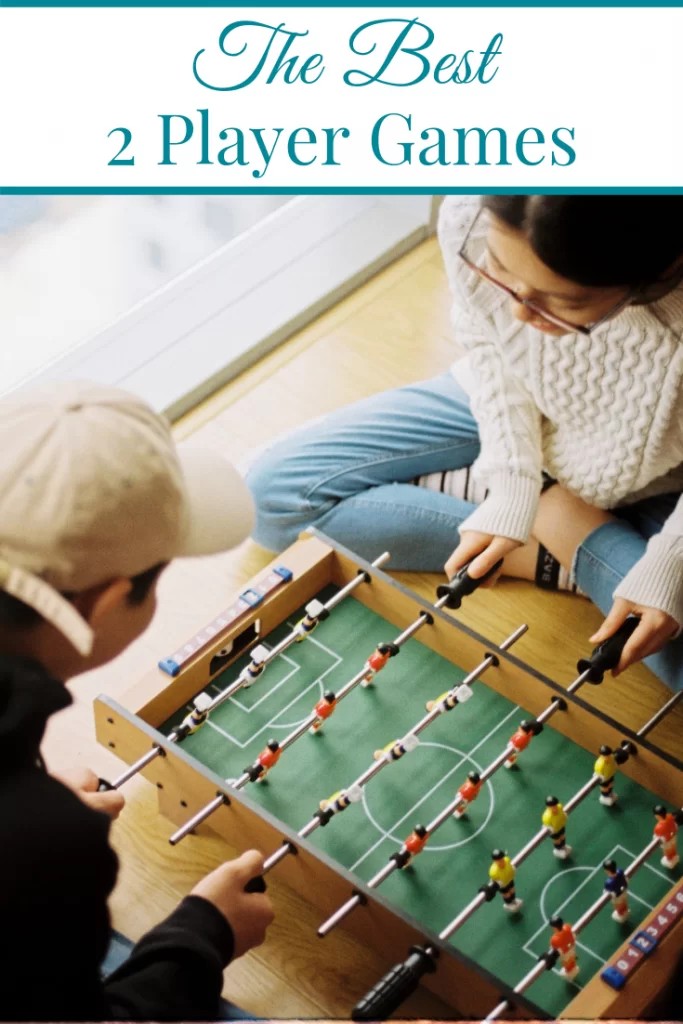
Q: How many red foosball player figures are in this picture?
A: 8